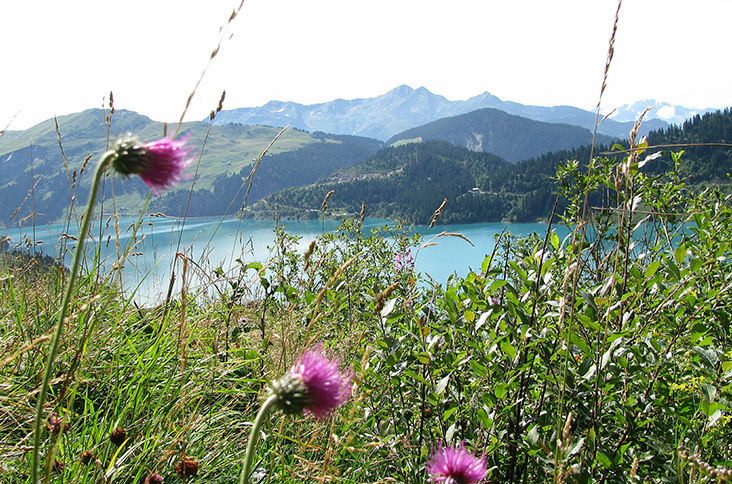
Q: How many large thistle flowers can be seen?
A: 3